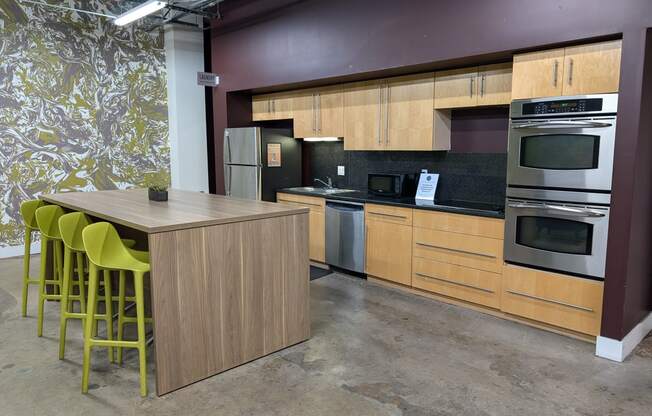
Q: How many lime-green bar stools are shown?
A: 4